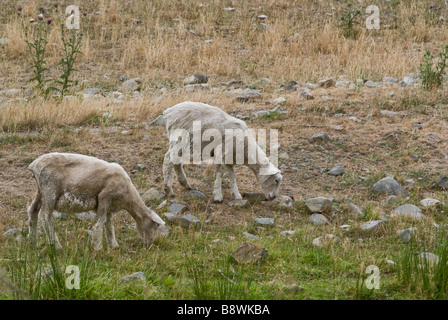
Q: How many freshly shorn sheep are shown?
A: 2